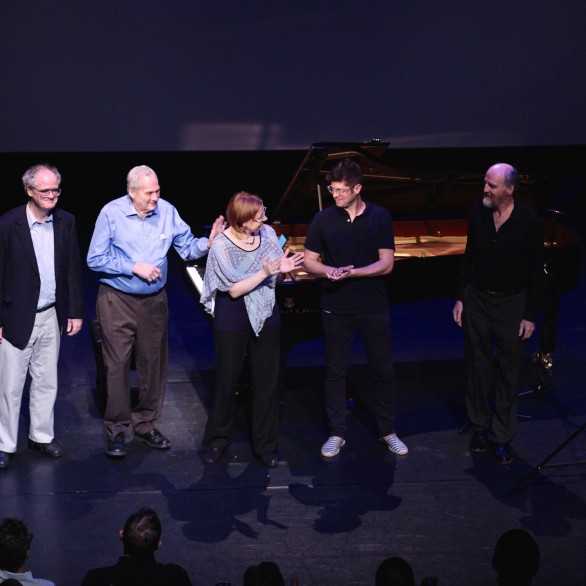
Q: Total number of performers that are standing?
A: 5